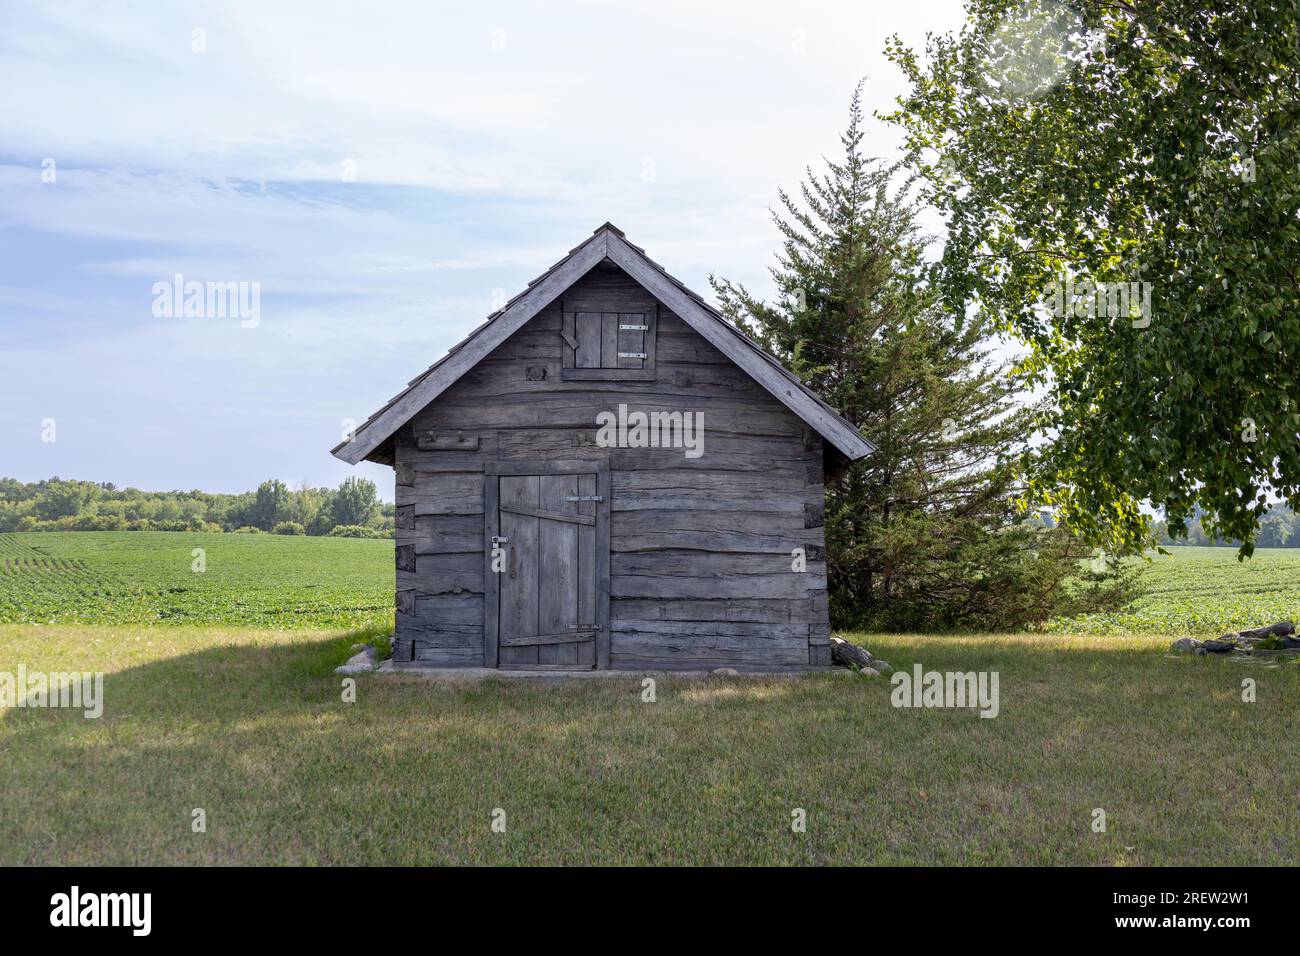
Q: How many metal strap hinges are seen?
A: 4